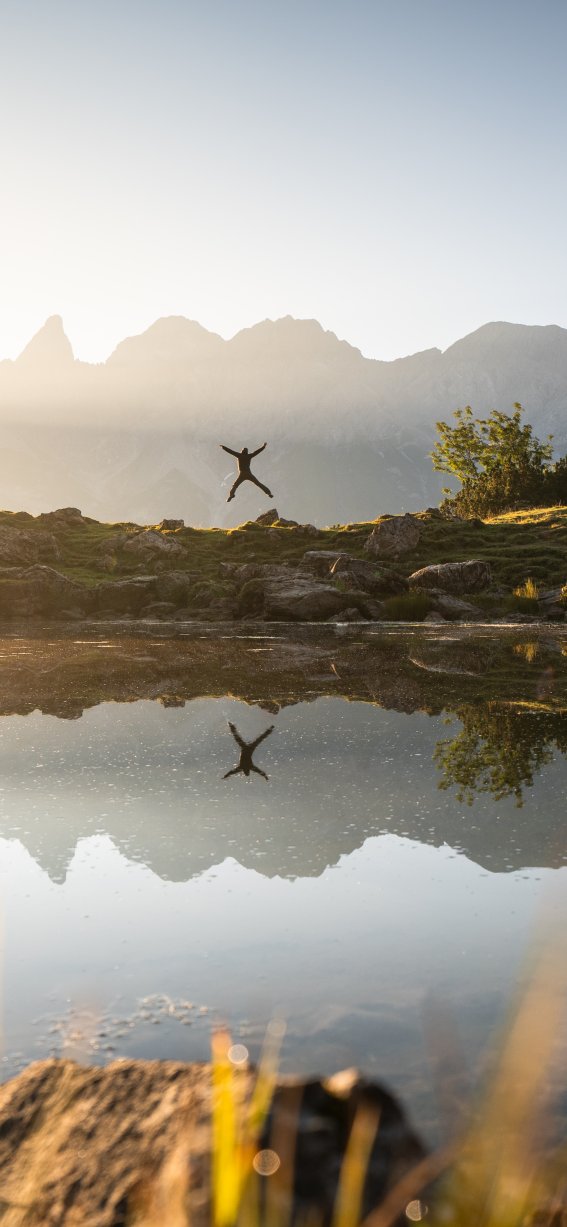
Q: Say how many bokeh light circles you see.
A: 3